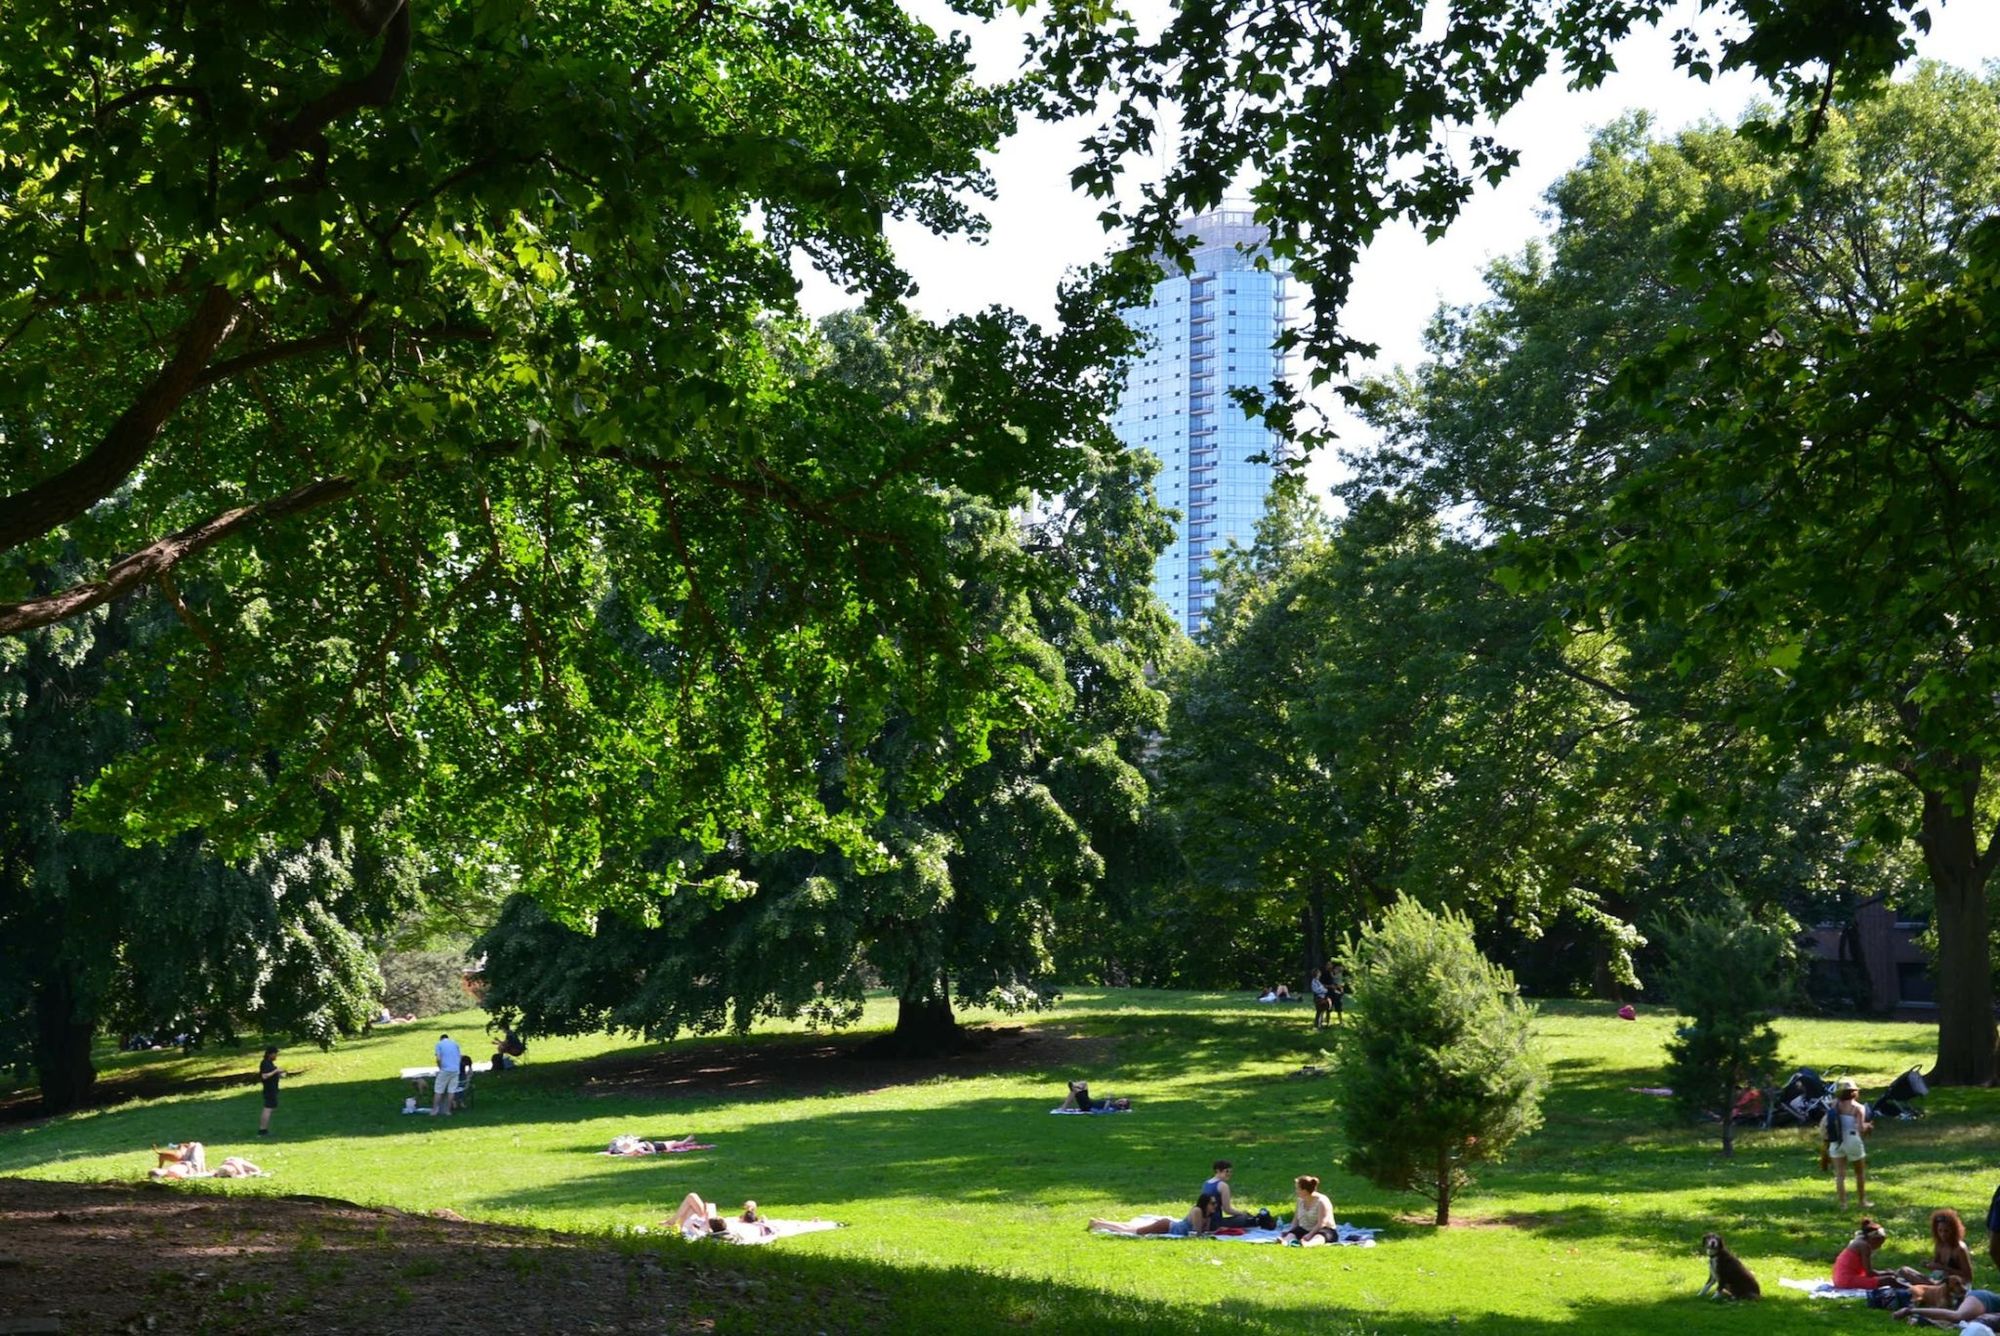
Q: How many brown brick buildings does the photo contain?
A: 1